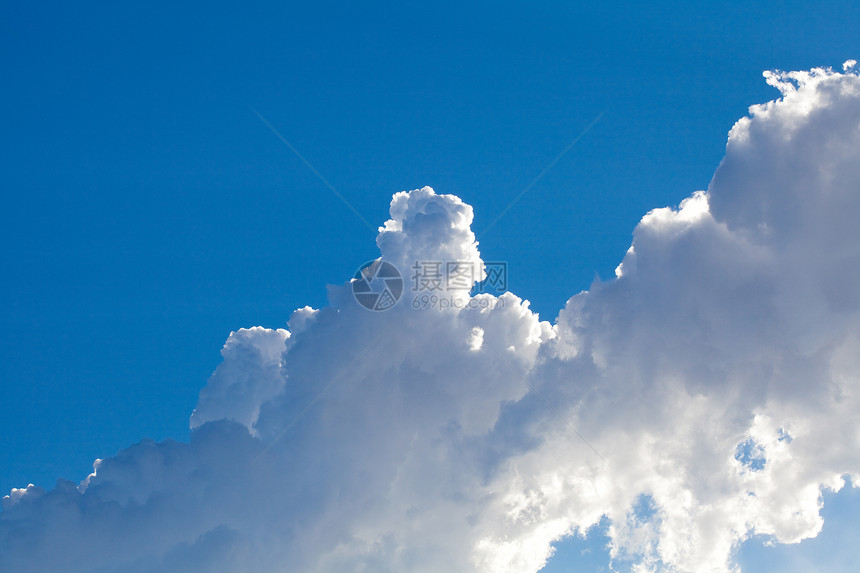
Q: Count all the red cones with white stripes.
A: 0